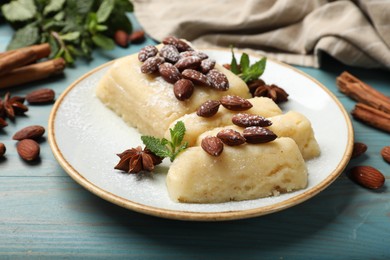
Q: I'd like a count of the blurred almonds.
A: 2